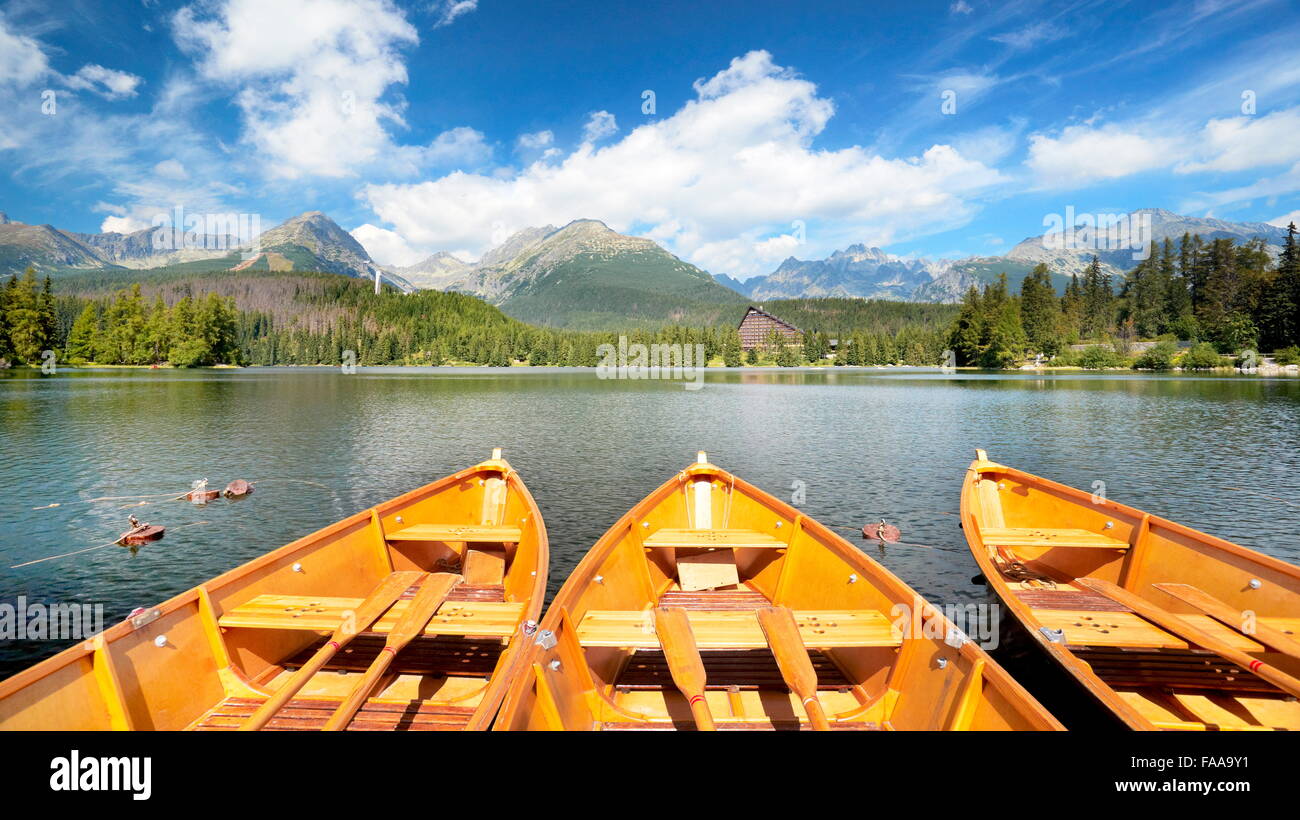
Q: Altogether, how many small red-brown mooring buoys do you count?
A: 4